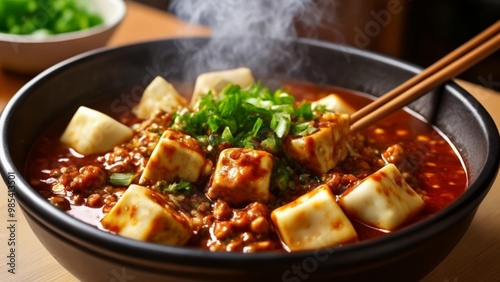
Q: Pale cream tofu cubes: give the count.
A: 10